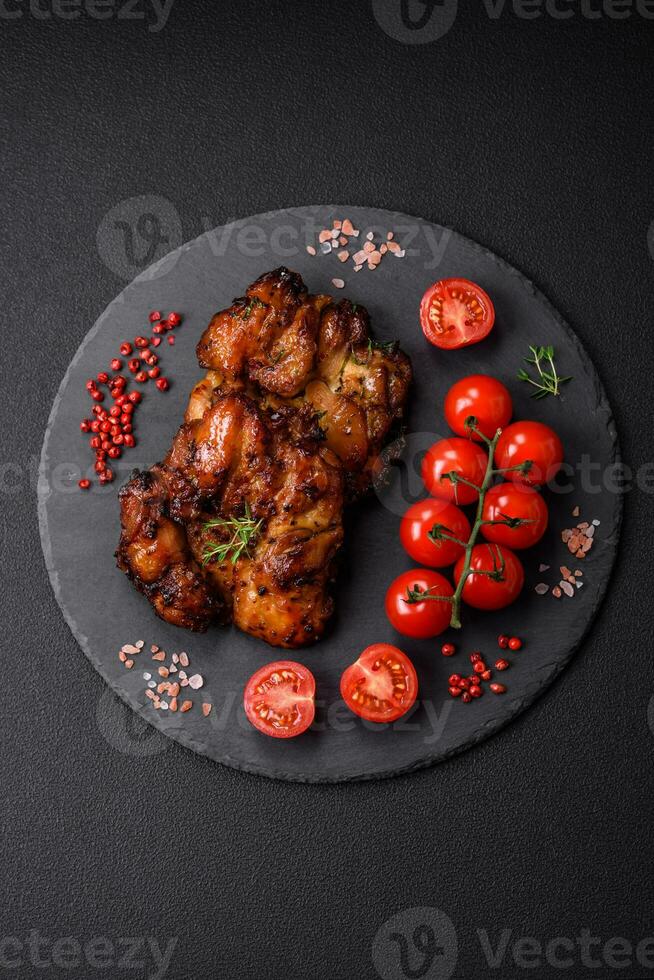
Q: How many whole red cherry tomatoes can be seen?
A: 7